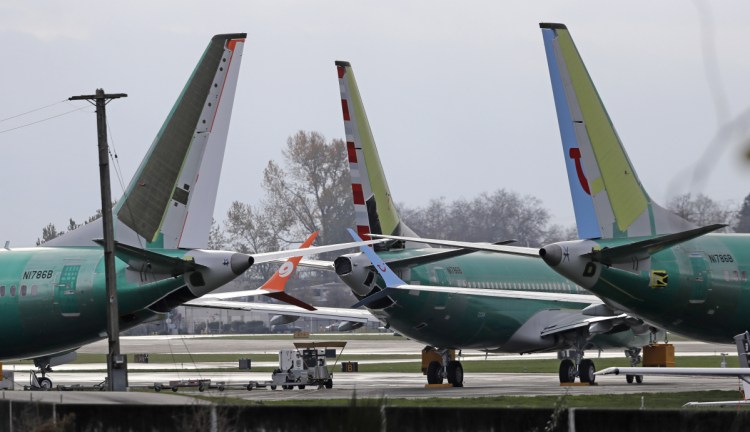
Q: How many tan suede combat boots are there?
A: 0